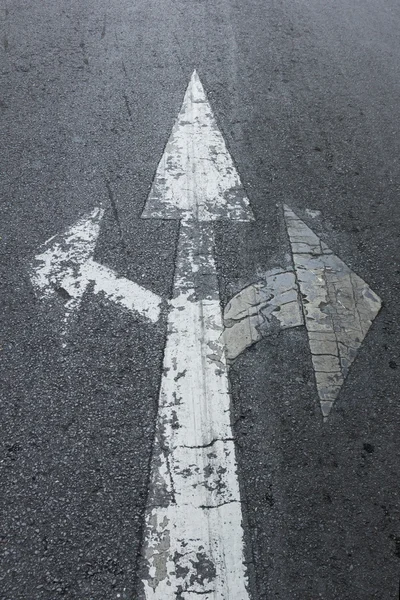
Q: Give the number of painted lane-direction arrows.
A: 3